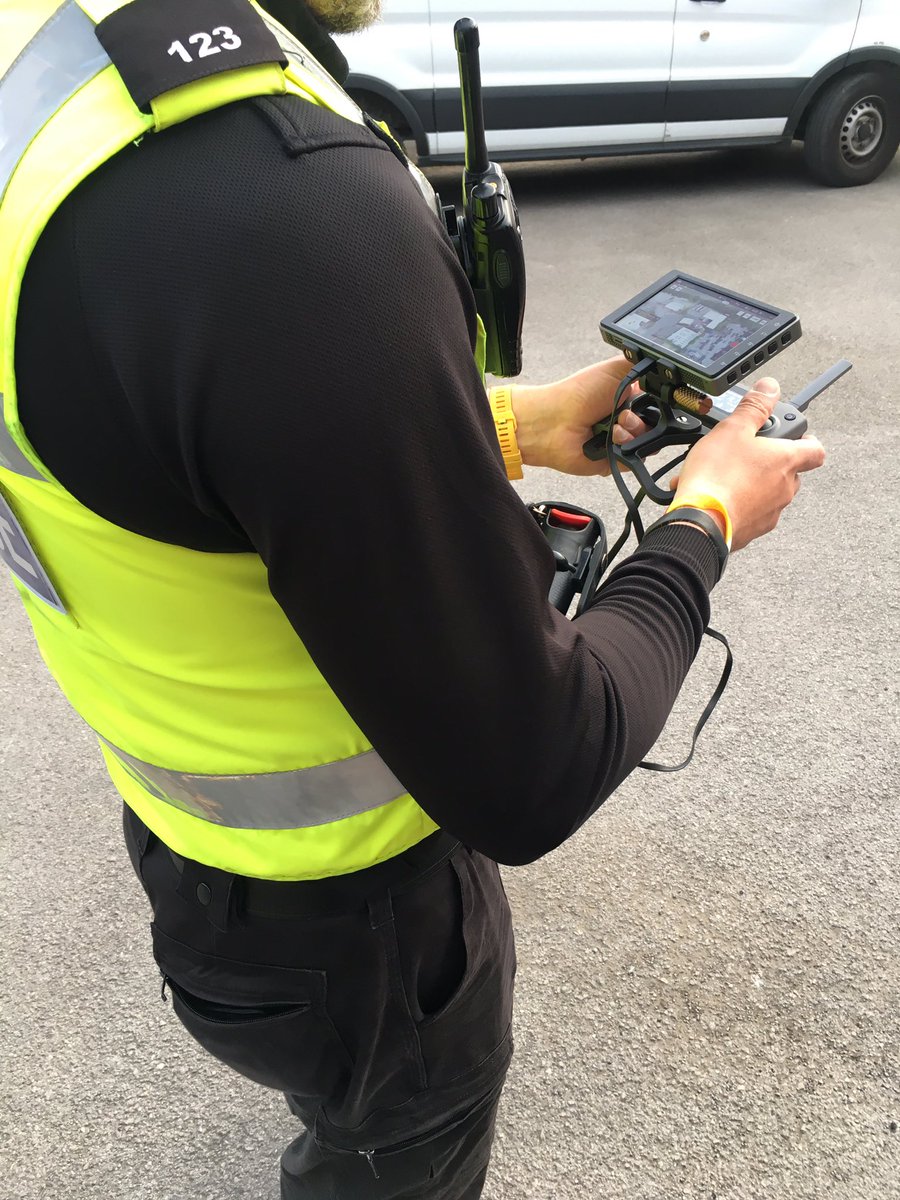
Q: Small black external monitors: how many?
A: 1